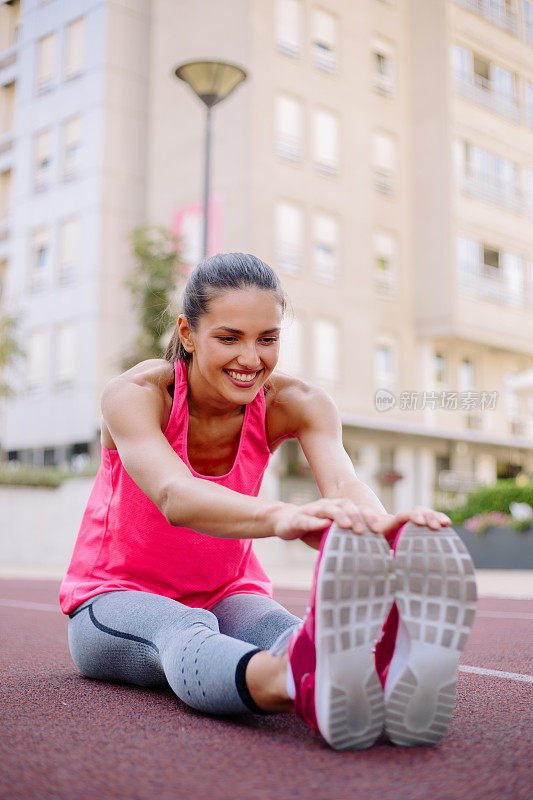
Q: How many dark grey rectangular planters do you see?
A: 1